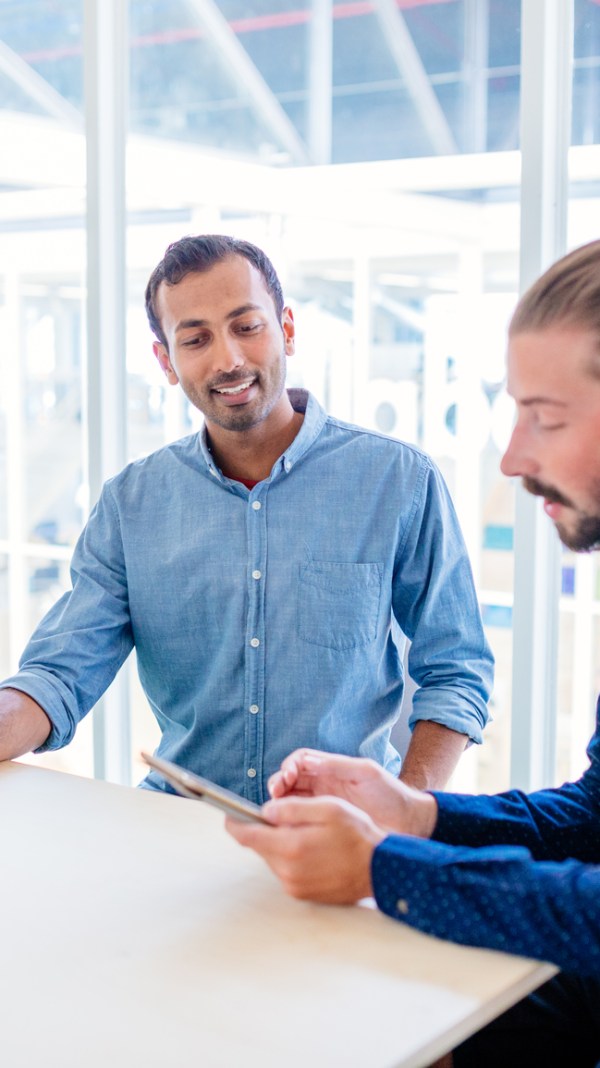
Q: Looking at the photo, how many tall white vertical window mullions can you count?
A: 2